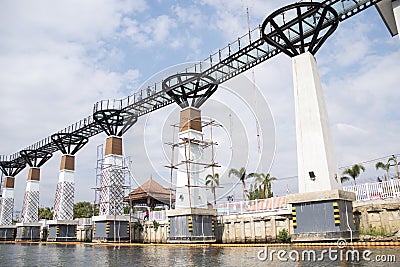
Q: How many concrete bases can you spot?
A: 6